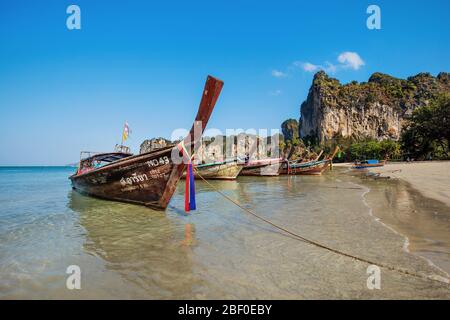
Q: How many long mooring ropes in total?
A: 1